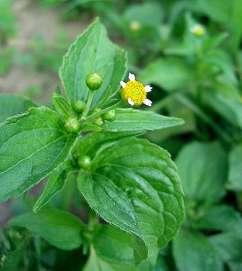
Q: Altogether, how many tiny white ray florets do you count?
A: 5